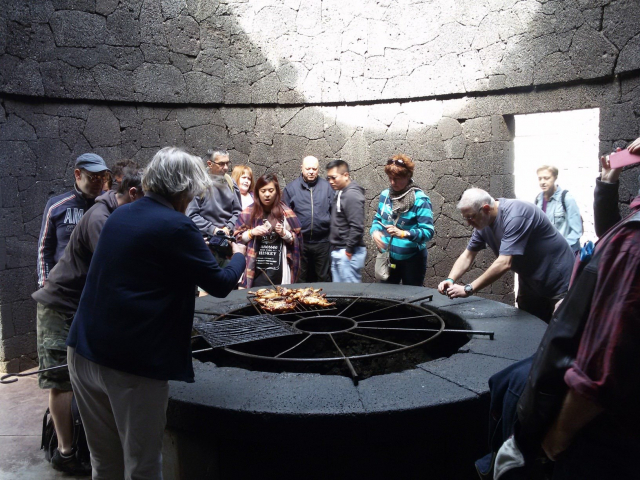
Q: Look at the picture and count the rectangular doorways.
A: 1